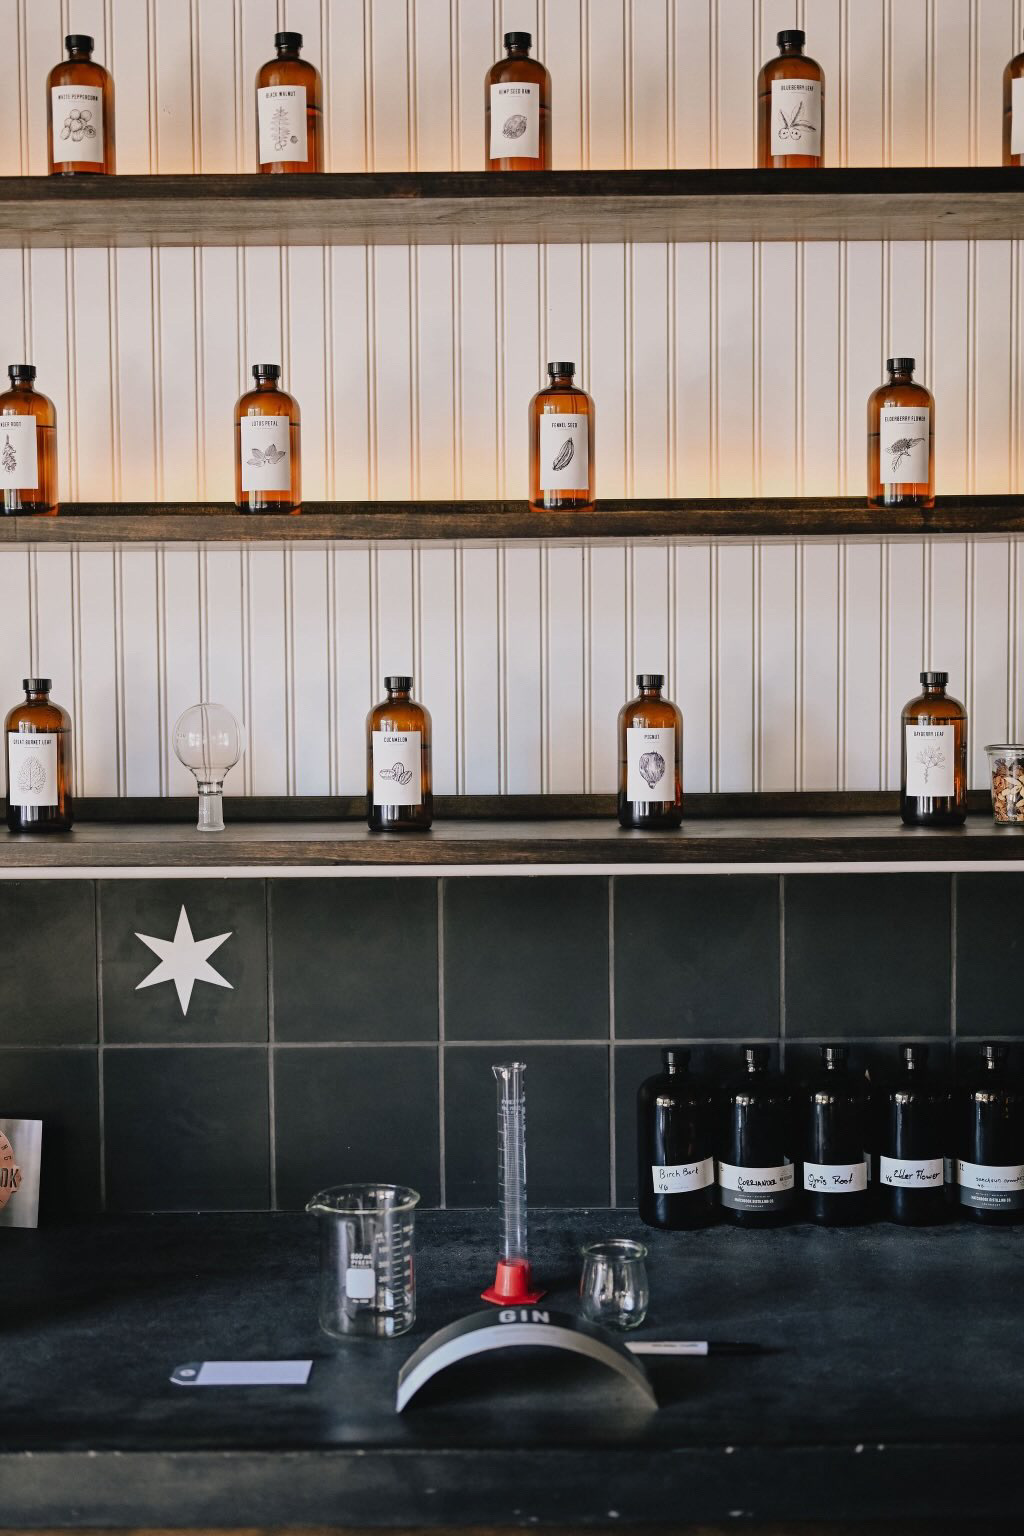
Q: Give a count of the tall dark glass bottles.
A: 5